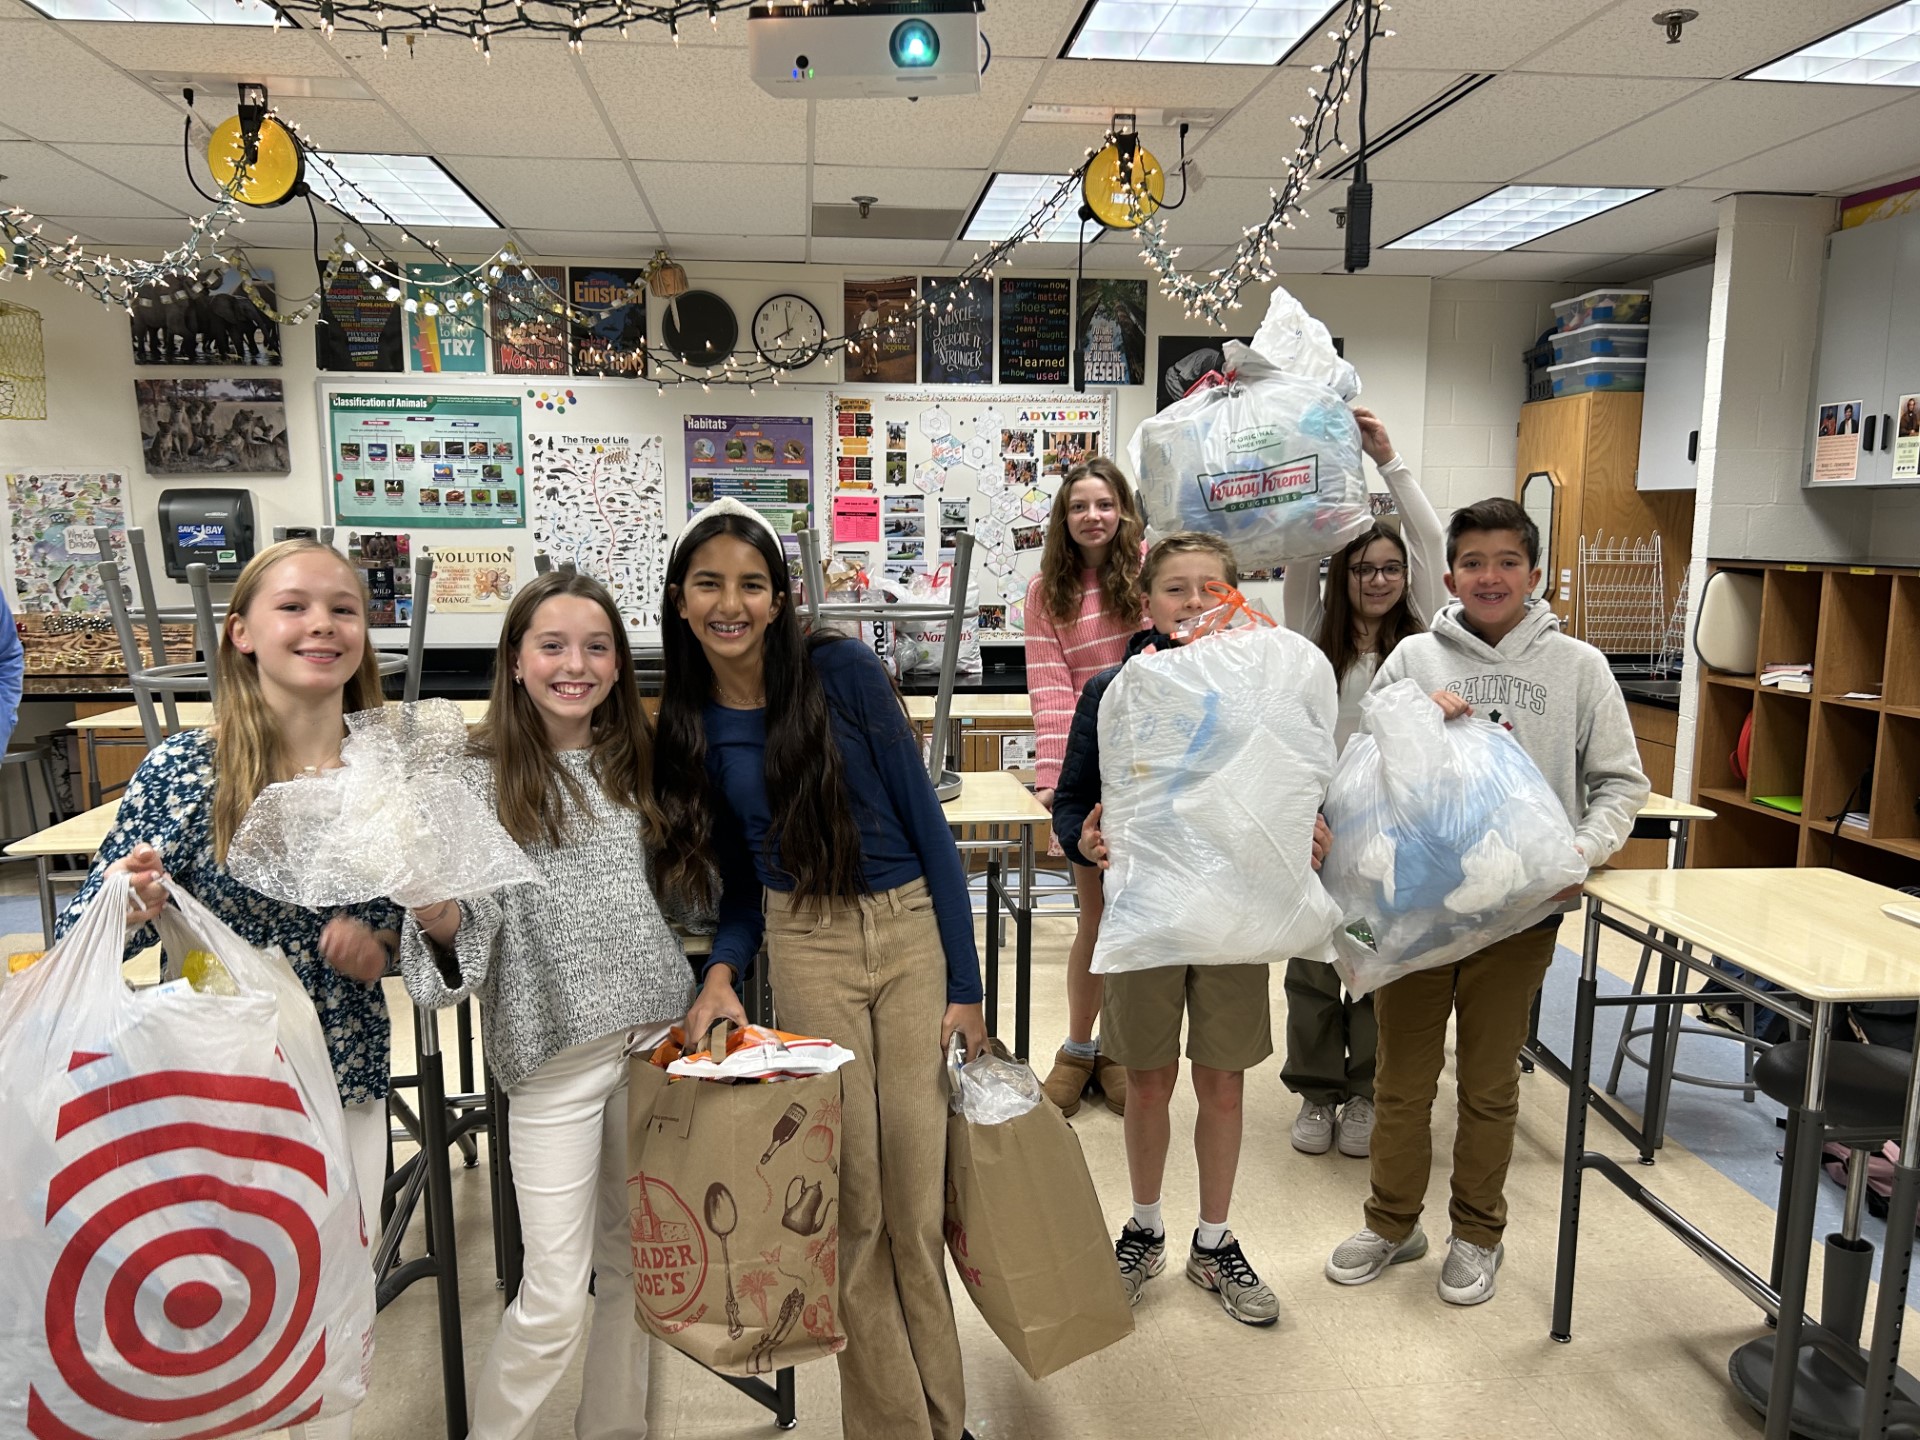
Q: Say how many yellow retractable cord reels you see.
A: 2